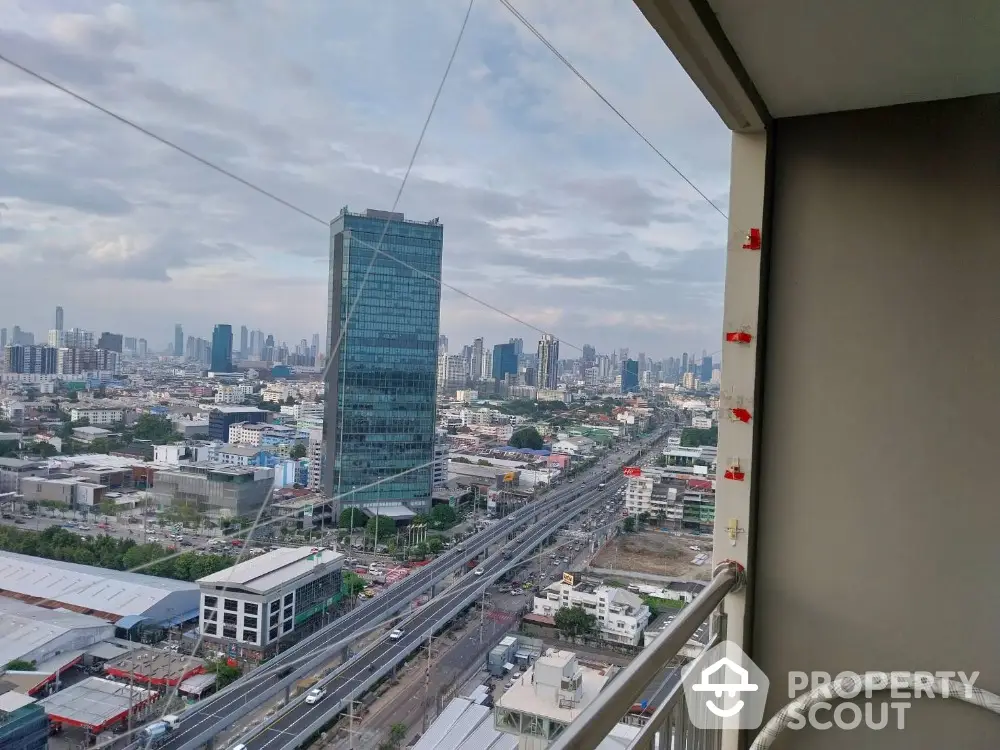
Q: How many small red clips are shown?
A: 4